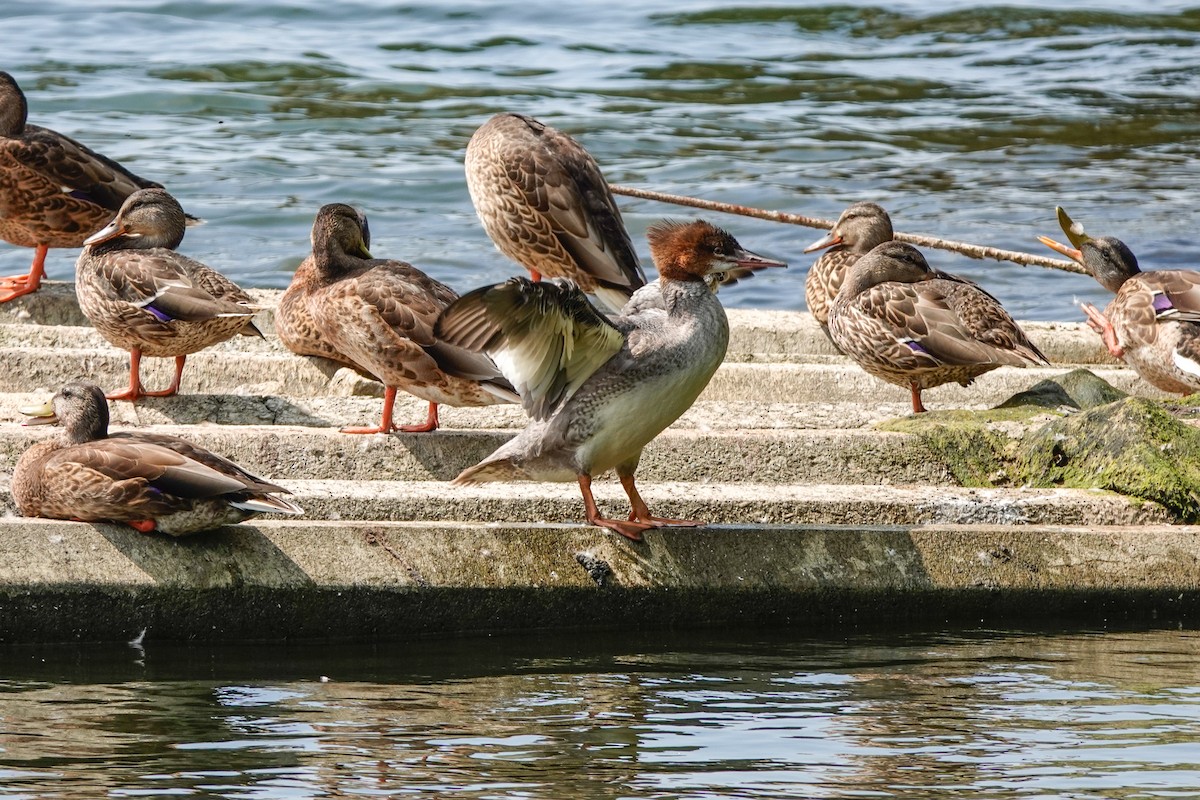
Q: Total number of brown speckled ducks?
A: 9